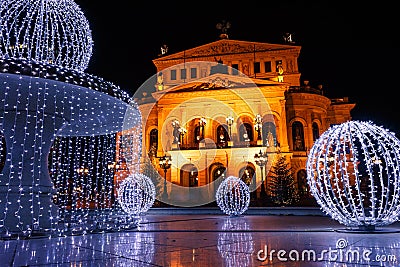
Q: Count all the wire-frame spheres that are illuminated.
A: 4